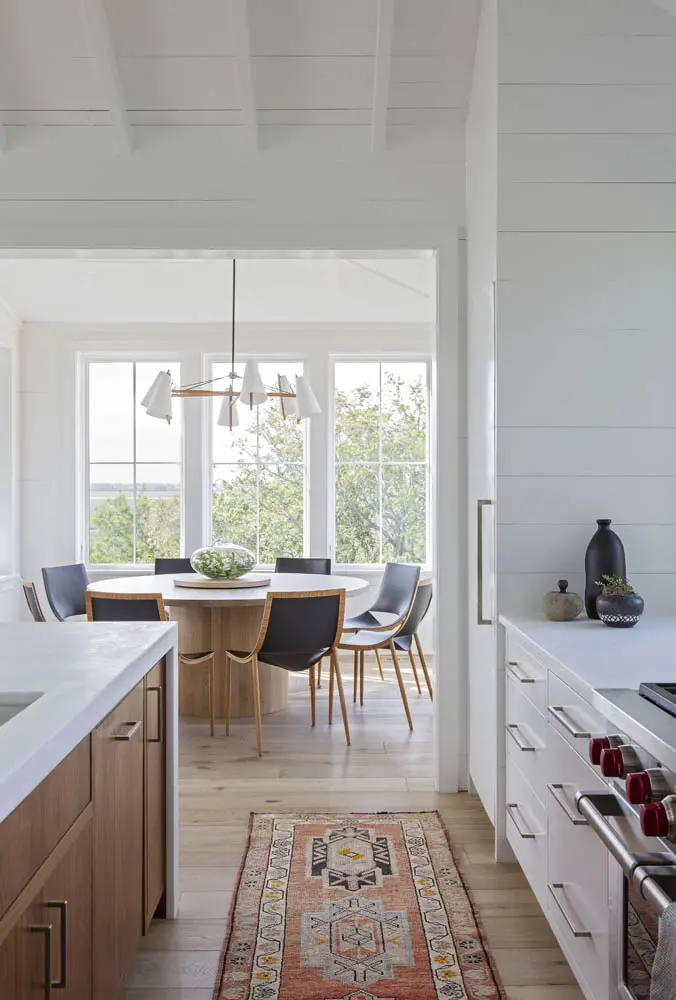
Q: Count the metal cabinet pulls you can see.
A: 11